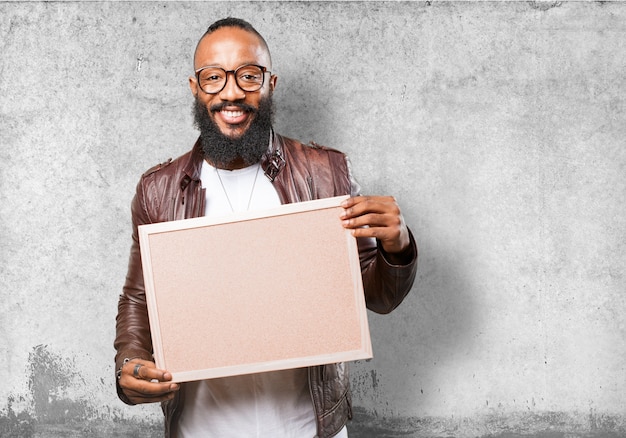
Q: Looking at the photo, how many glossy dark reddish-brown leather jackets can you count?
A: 1